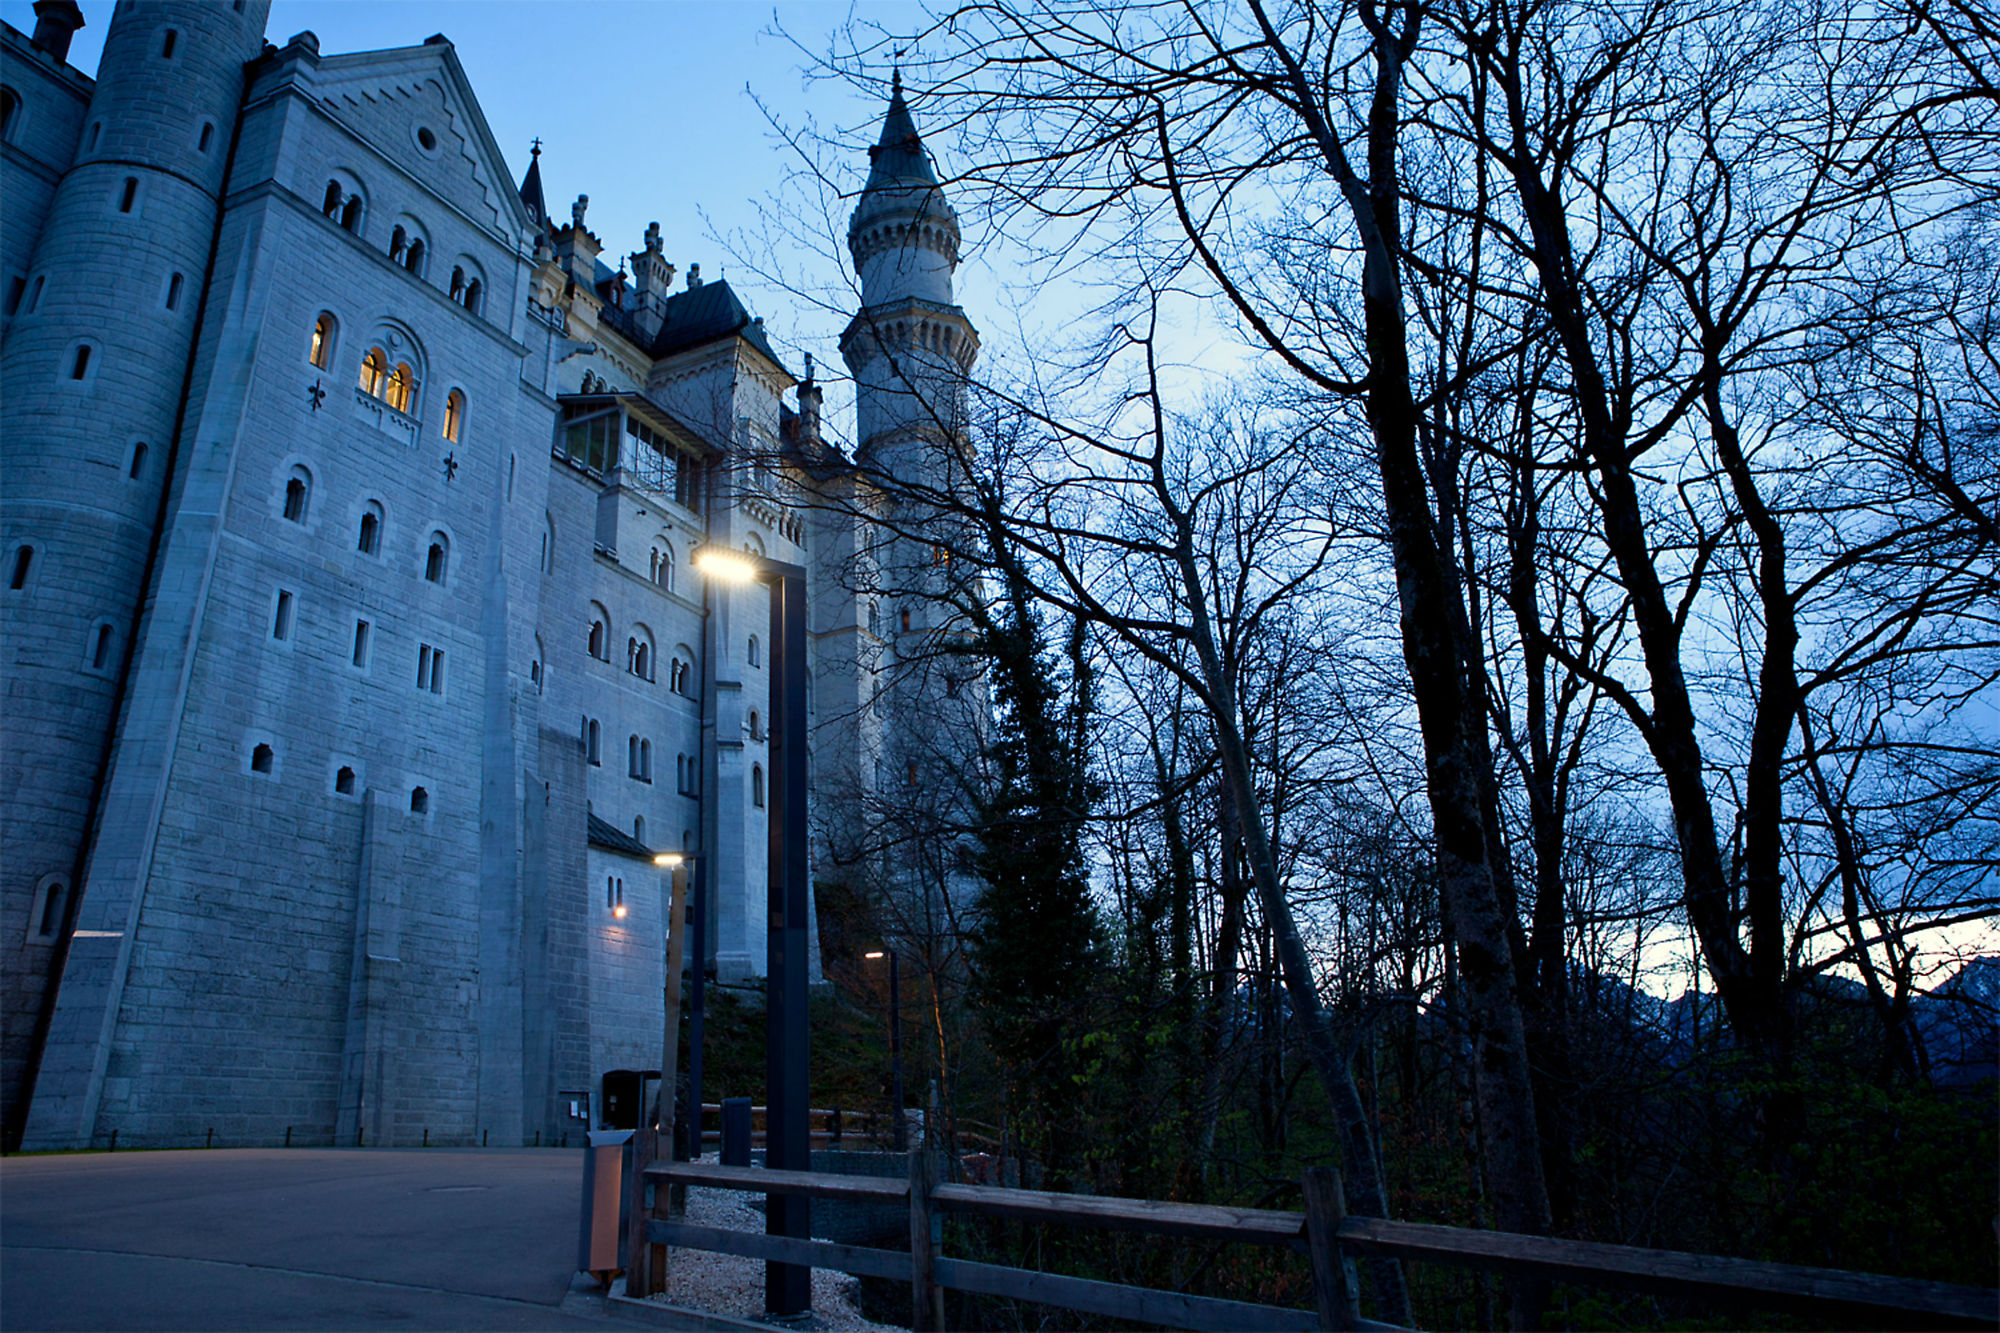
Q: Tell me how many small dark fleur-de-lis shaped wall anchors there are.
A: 2